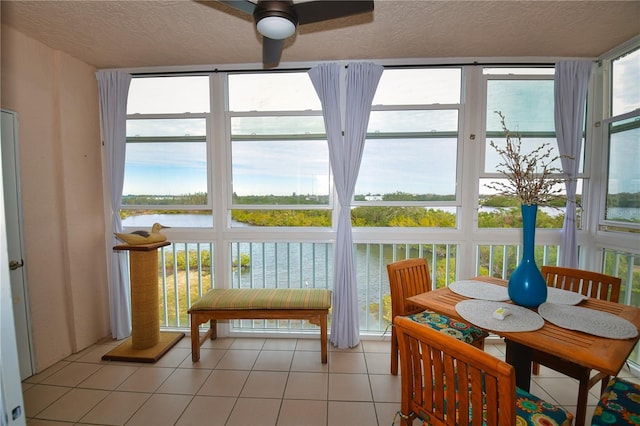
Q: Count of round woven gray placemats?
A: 4